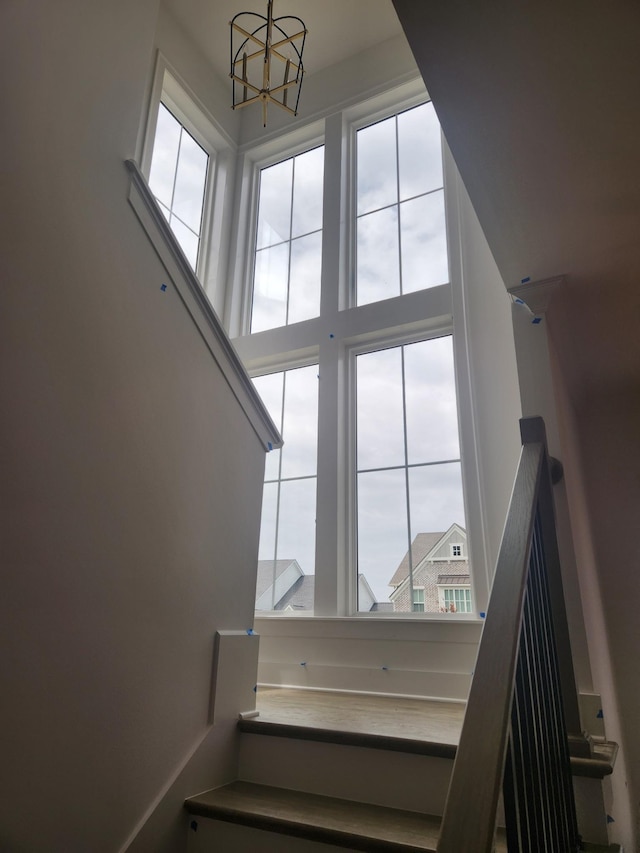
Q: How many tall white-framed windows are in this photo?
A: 5